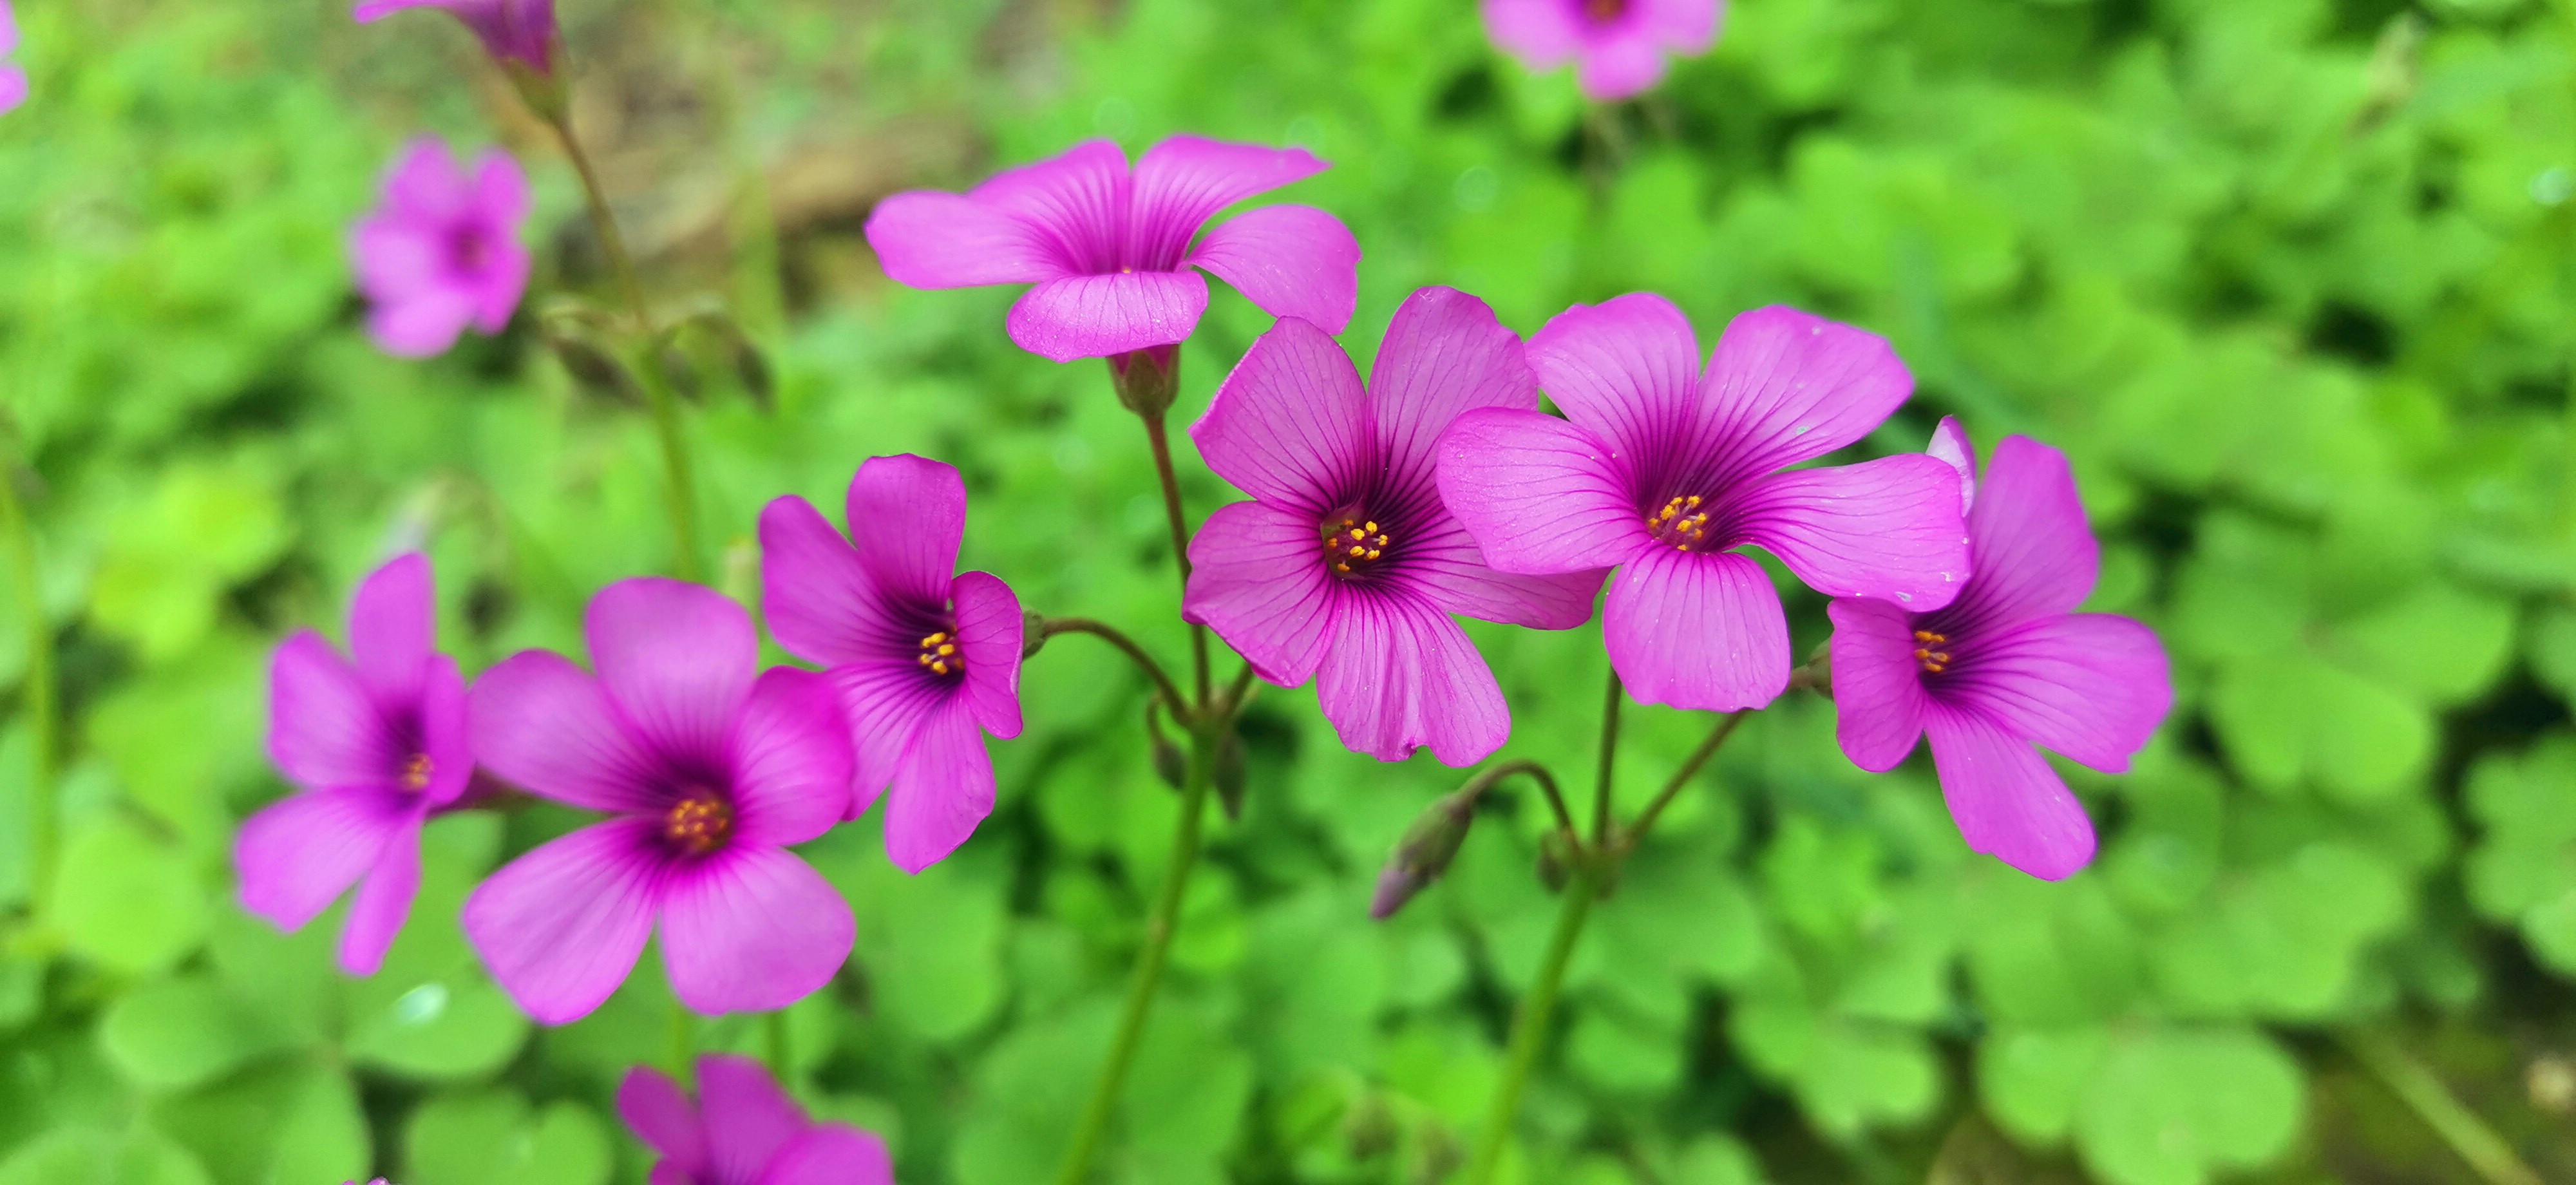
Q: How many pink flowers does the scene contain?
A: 12